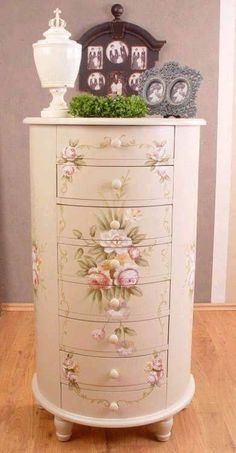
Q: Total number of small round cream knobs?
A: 8